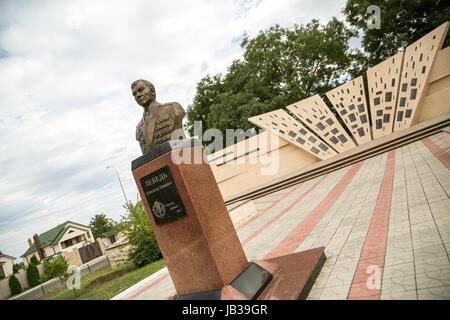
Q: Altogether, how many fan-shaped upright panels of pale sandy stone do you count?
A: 5